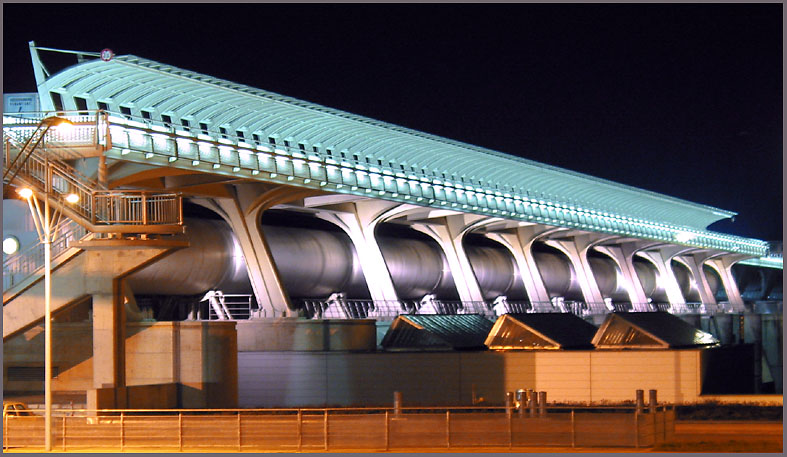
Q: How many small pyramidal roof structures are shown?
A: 3